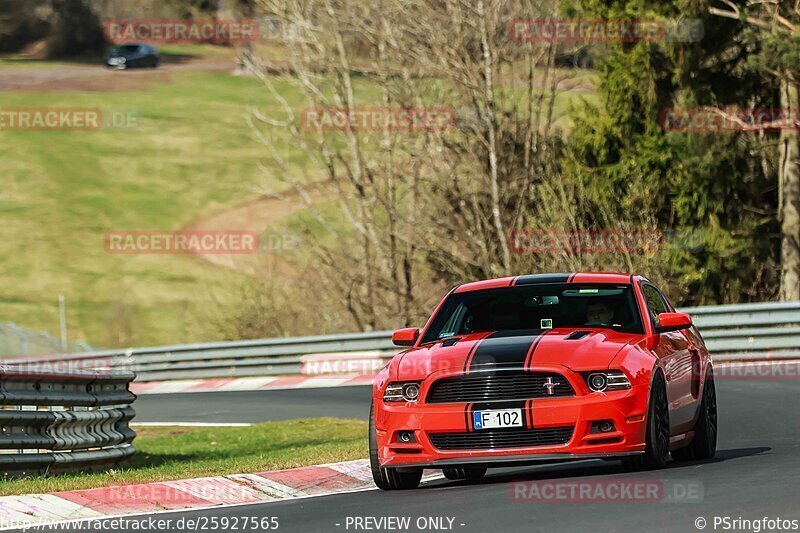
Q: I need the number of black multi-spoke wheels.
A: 2